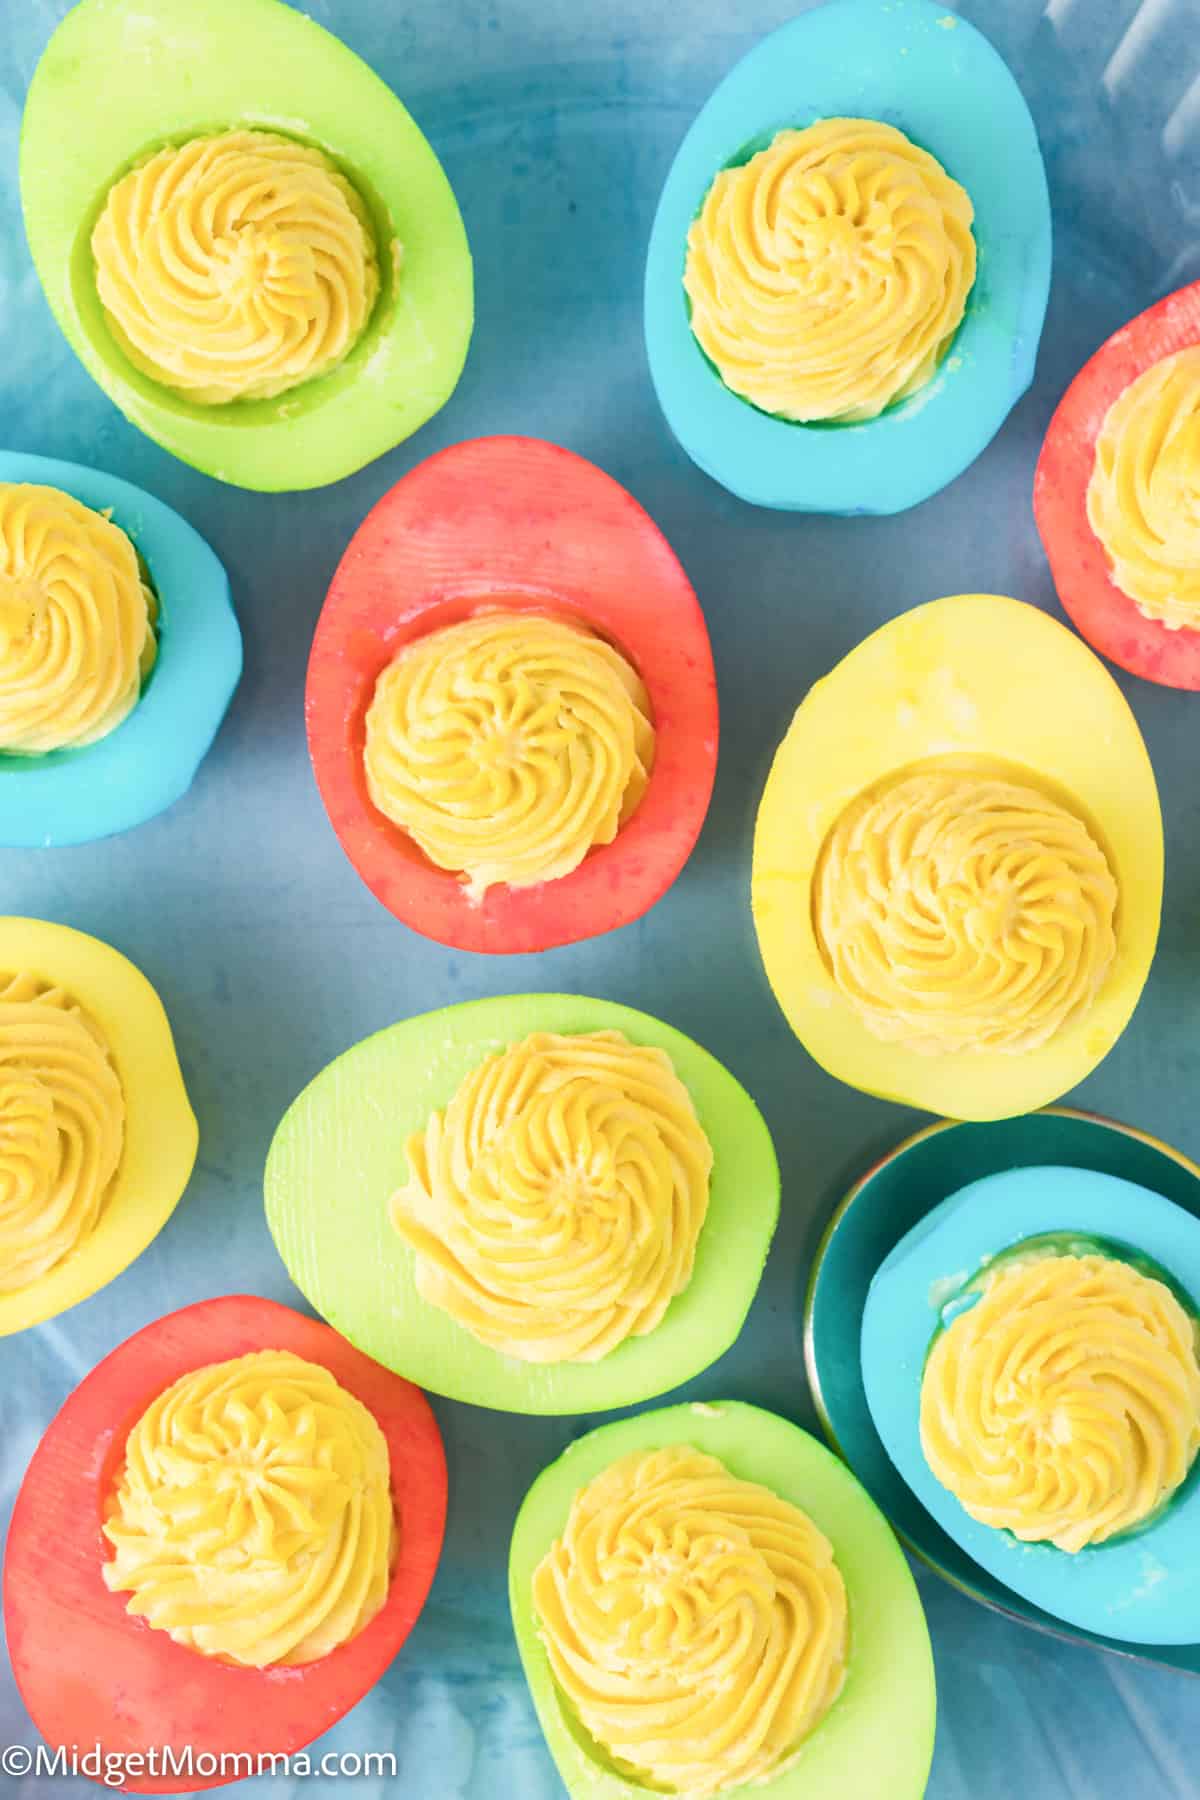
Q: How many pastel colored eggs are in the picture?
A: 11